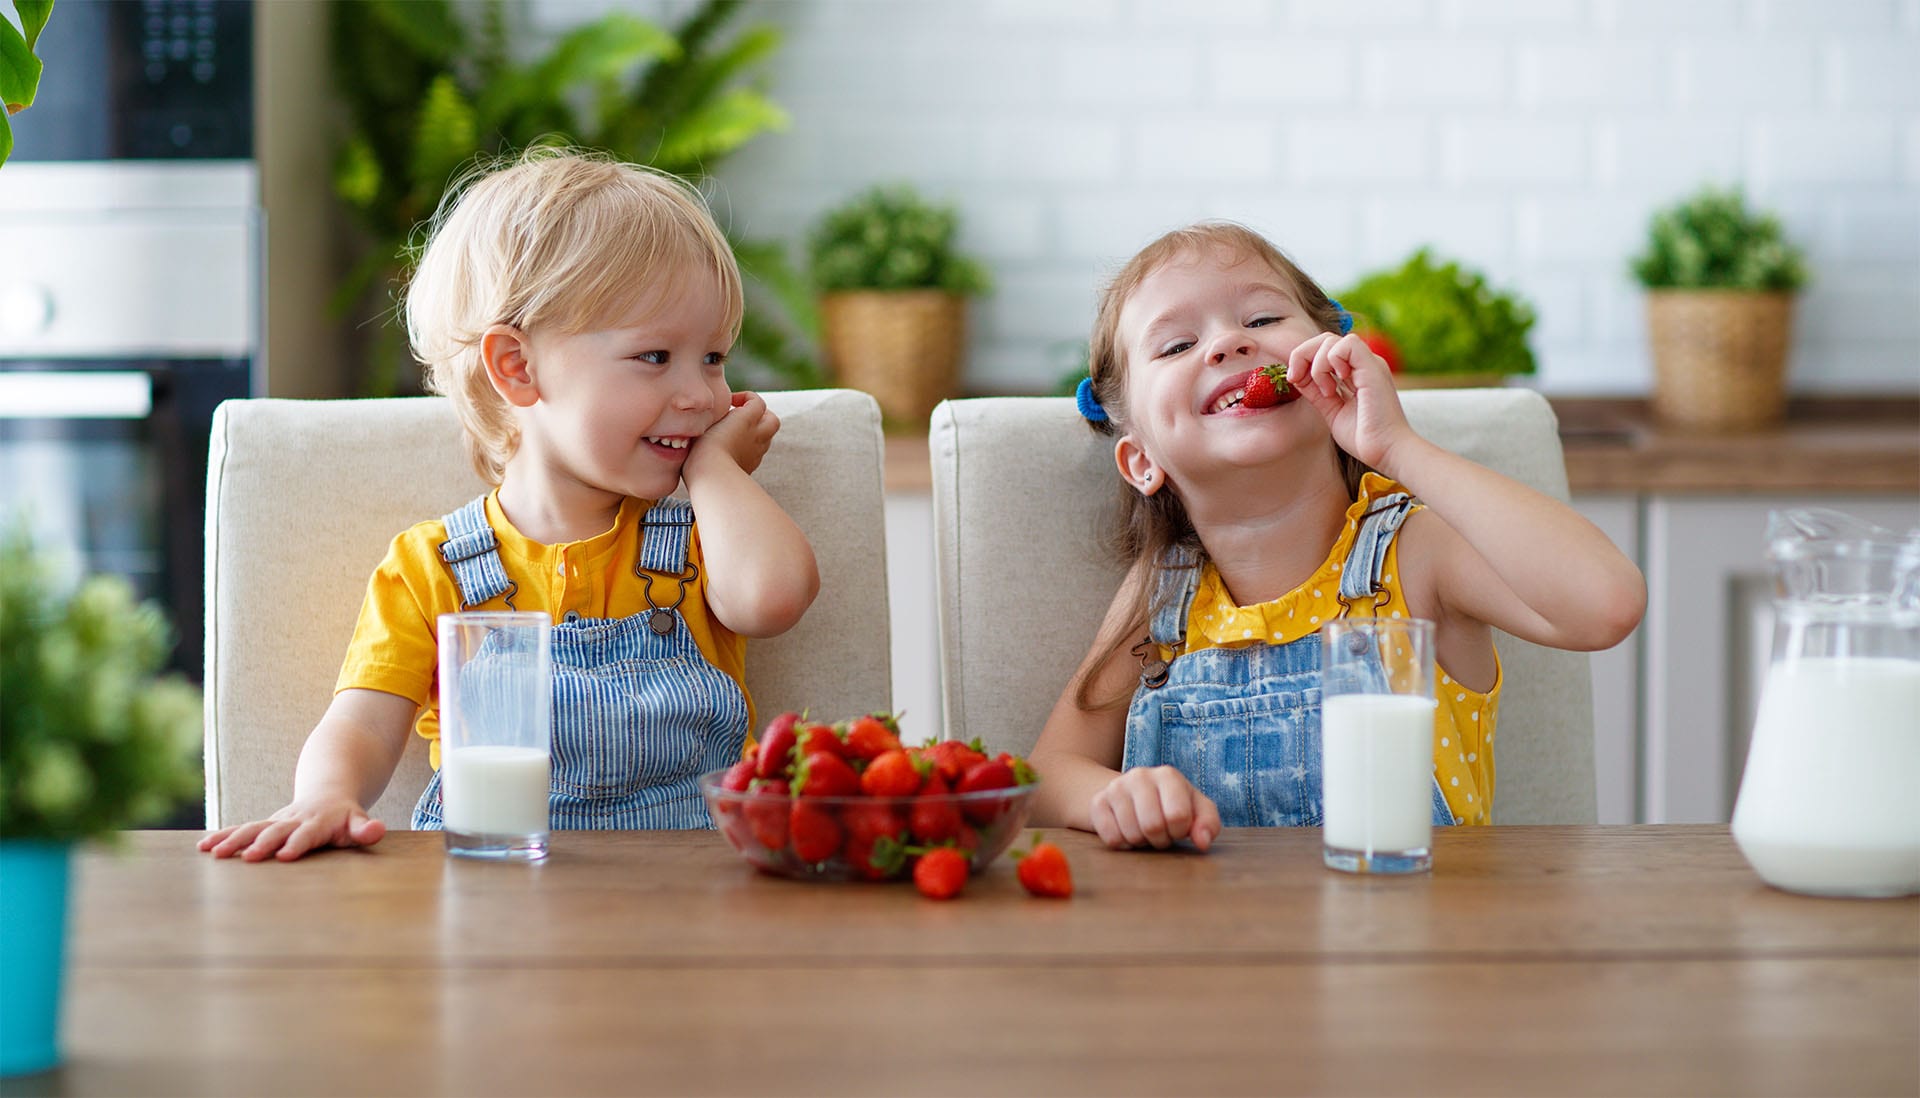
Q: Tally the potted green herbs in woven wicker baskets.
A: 2